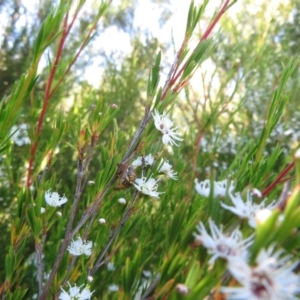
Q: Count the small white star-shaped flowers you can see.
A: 11